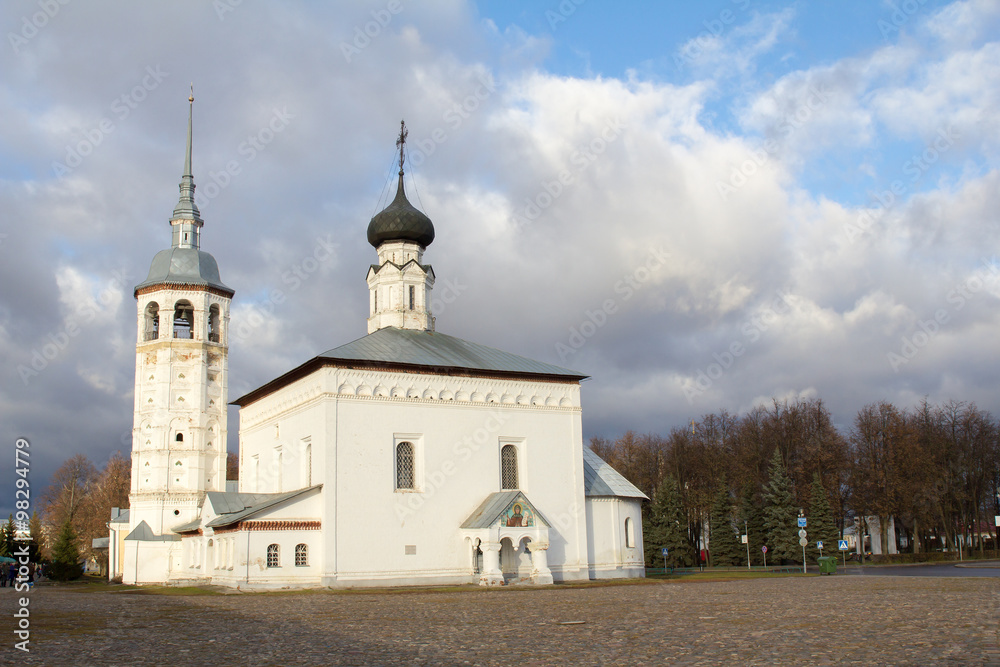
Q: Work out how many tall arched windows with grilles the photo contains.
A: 2